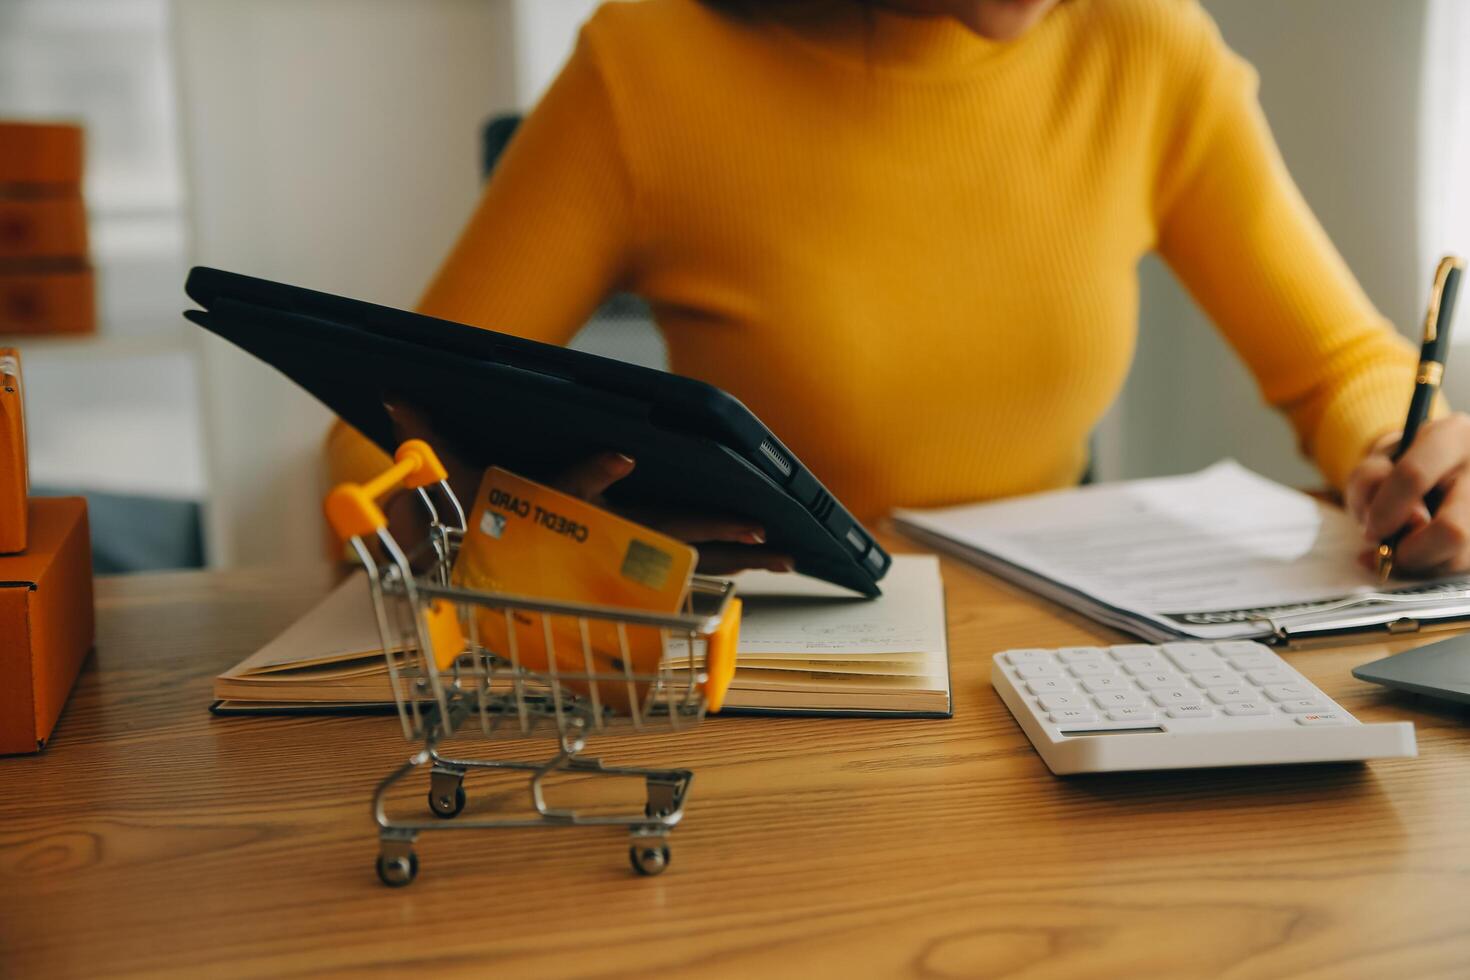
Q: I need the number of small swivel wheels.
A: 4